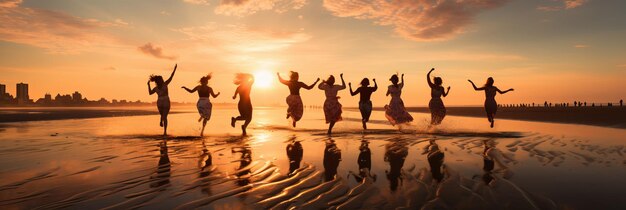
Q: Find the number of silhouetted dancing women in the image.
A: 9